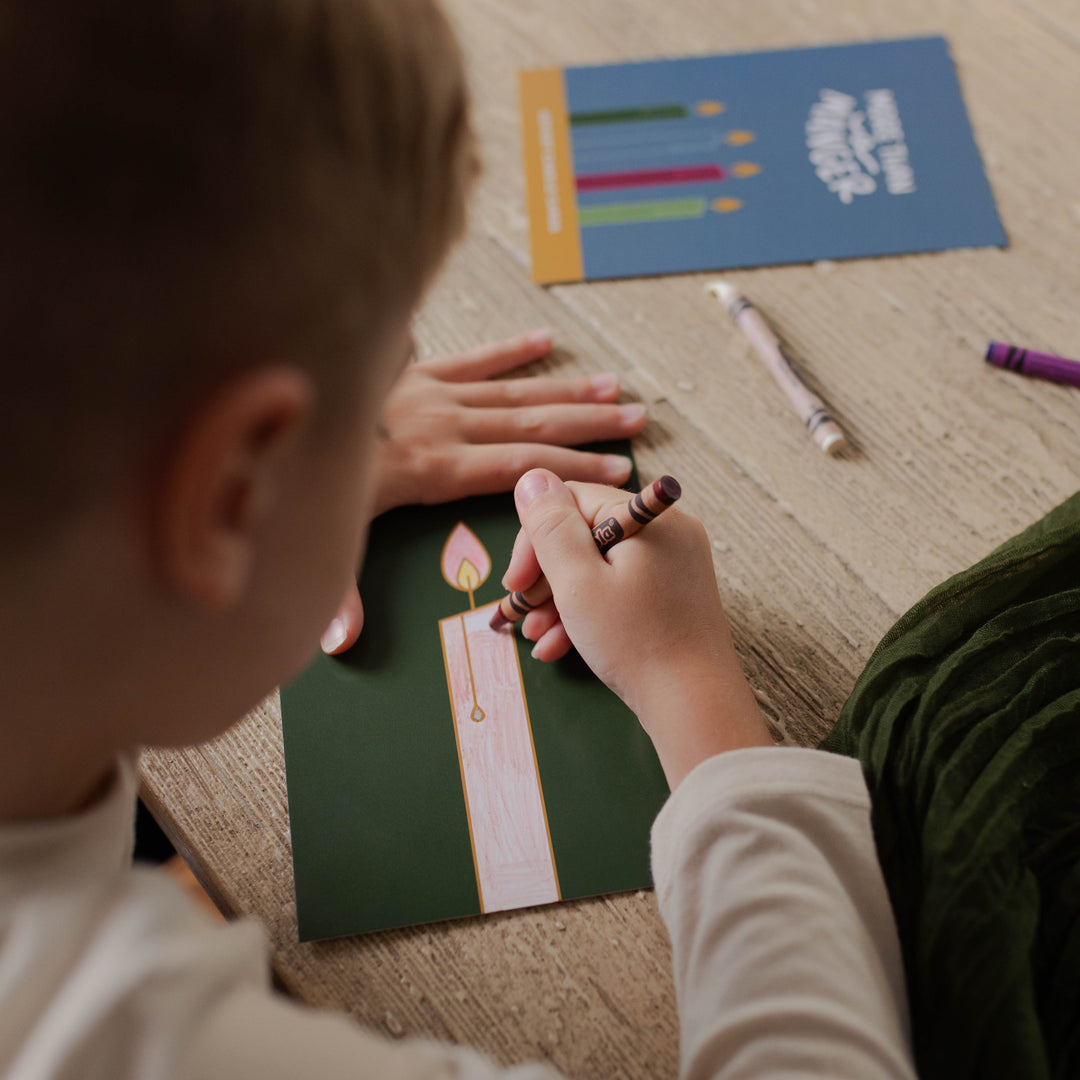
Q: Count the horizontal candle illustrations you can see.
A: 4